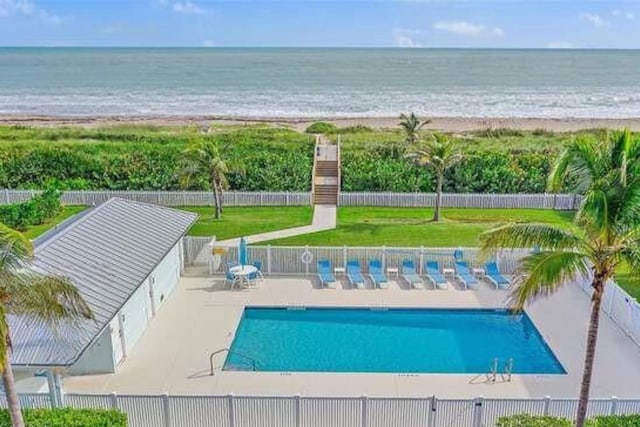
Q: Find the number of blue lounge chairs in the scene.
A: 7